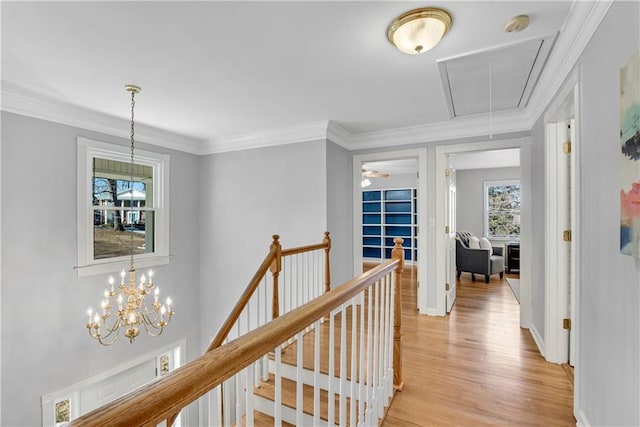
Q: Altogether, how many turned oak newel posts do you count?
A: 3